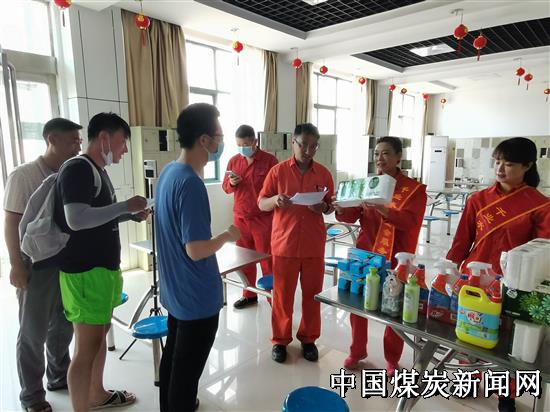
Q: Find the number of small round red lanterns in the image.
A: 15